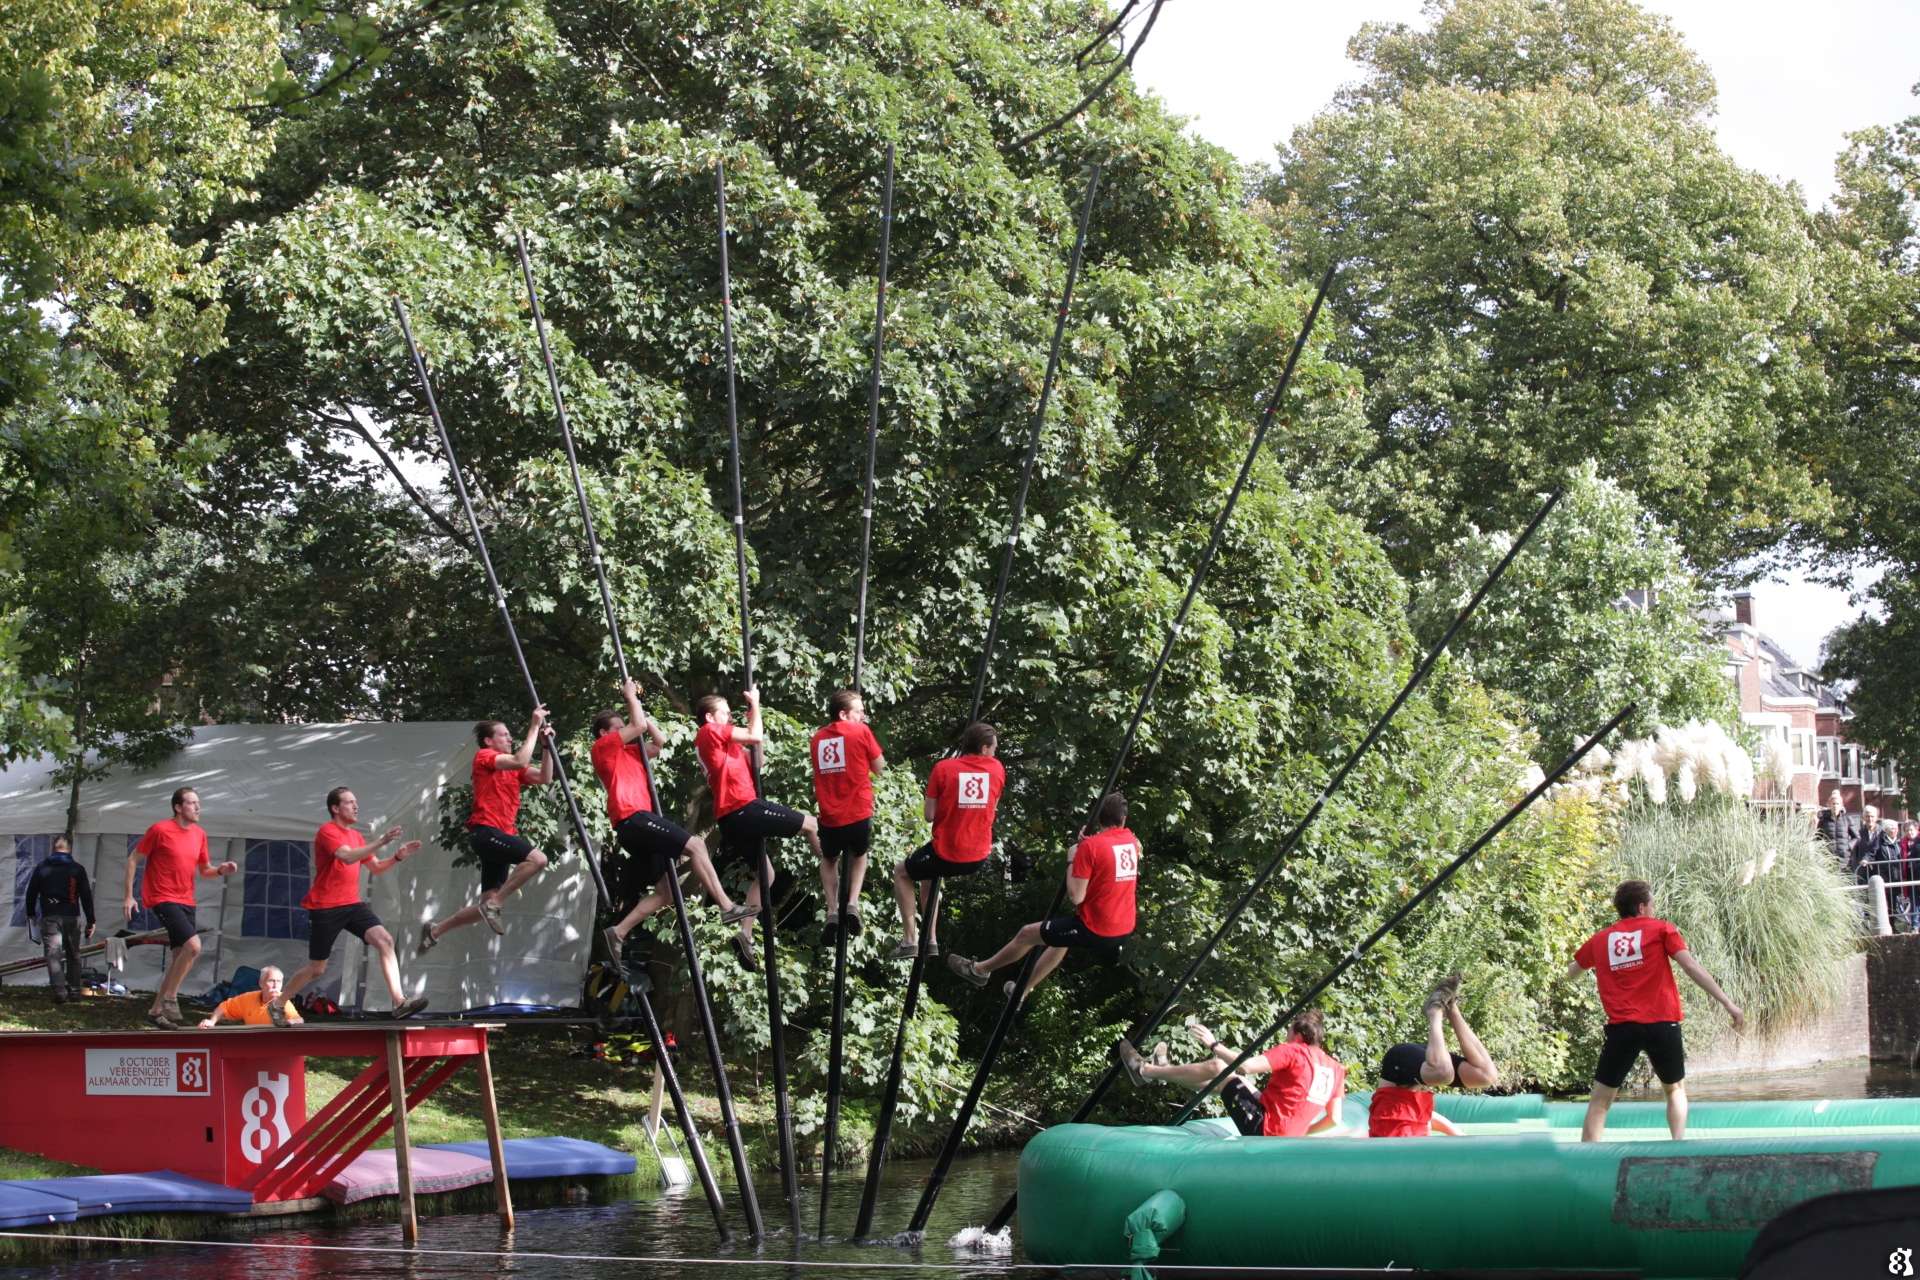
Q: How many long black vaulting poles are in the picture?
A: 8